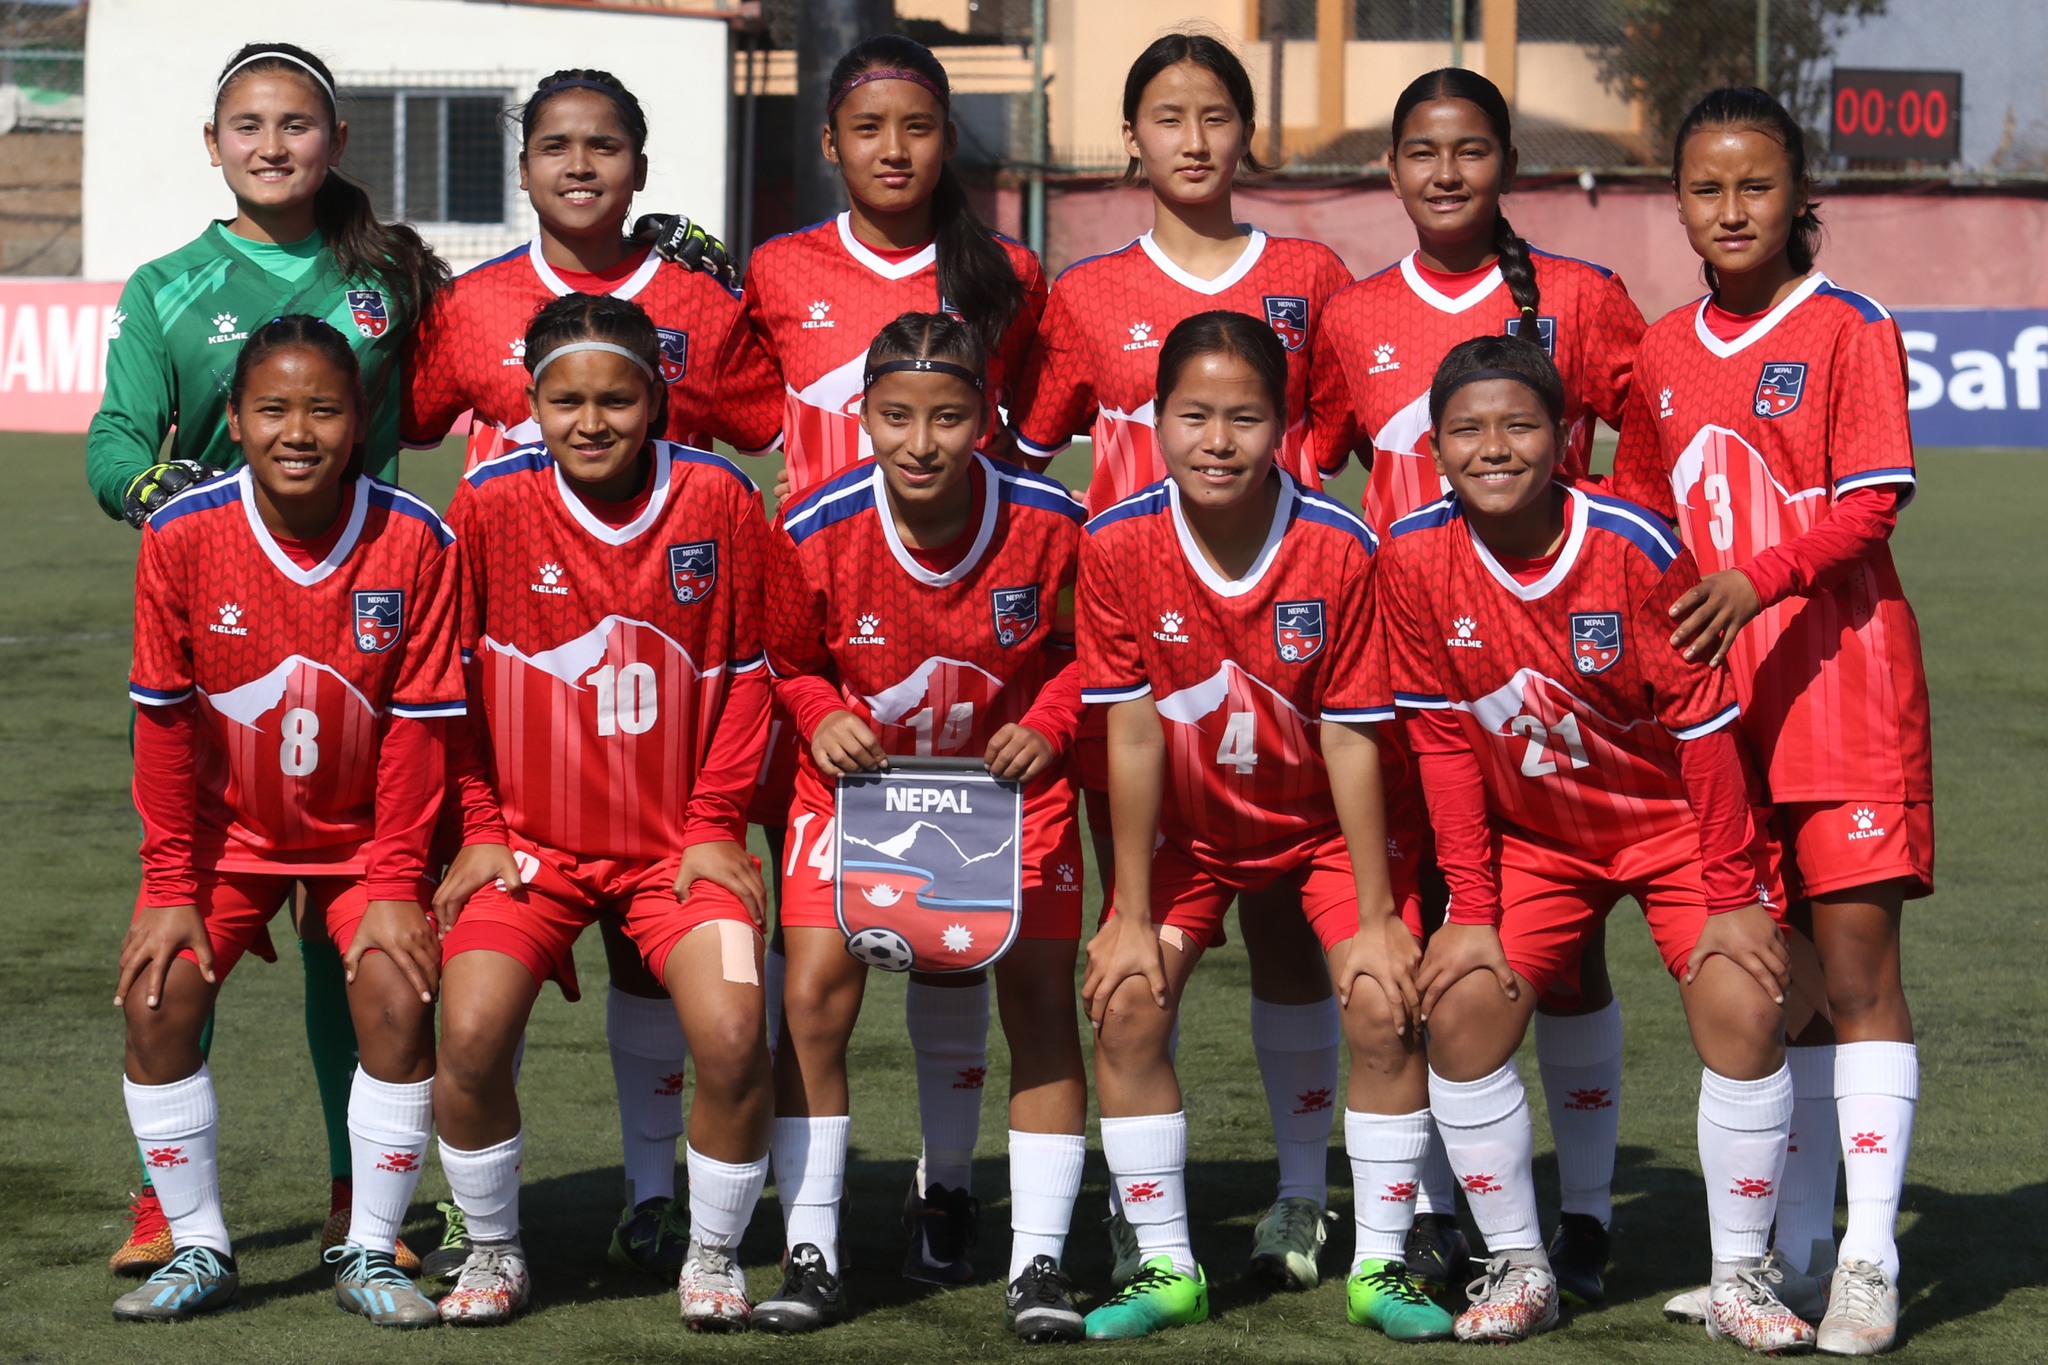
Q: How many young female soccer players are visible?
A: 11